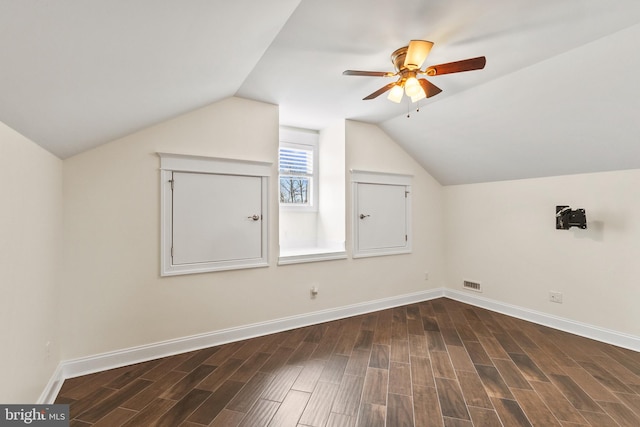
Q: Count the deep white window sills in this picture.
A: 1